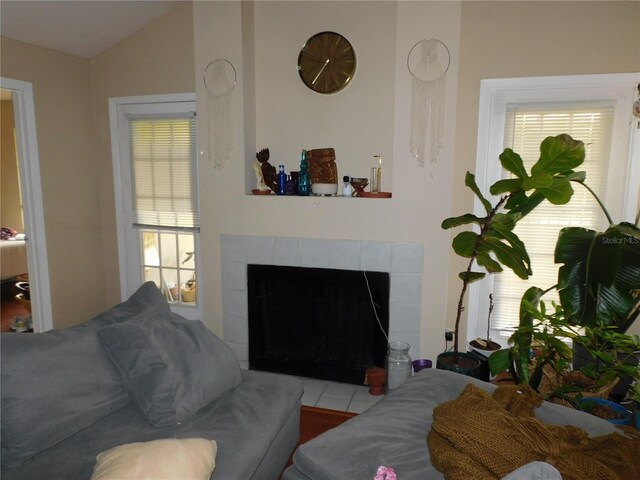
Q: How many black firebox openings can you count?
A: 1